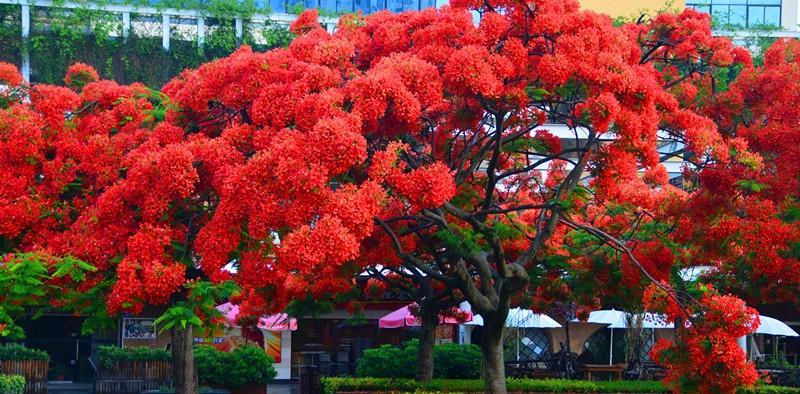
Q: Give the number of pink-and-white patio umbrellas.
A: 2